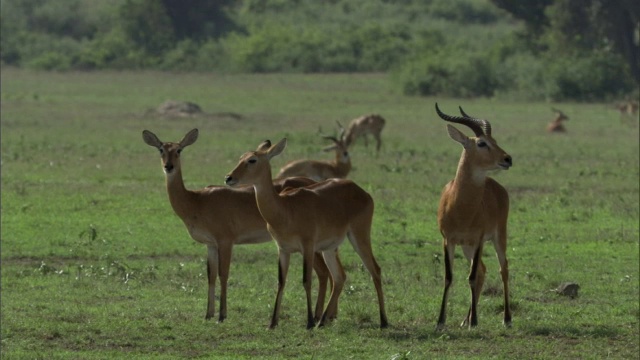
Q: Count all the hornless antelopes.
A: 2